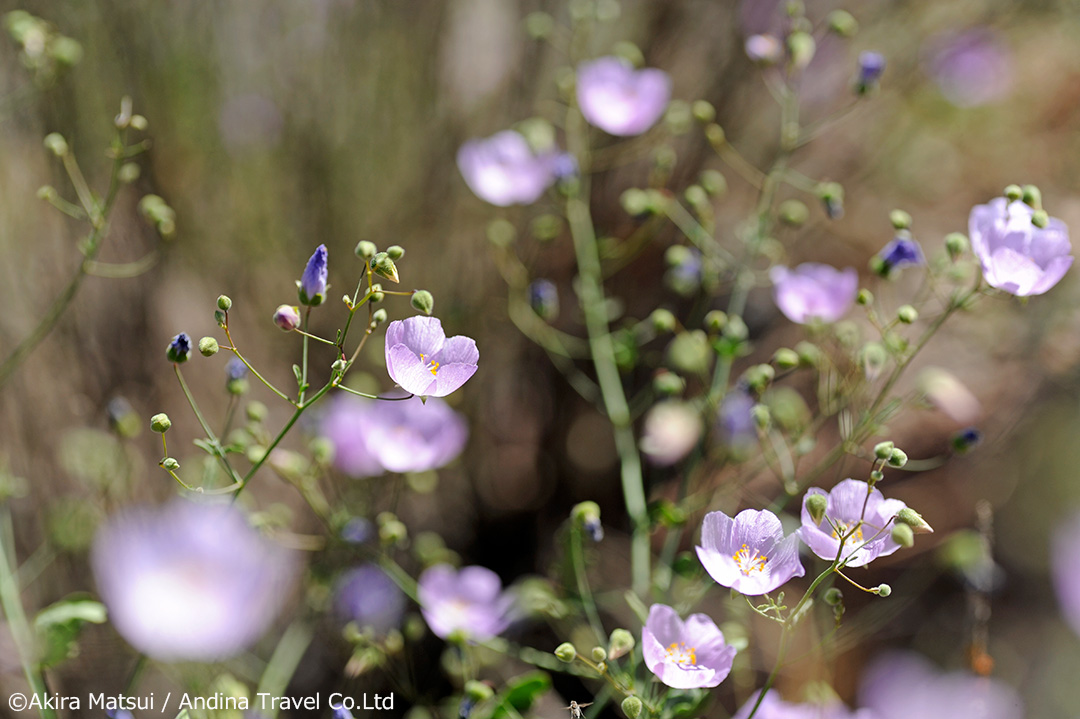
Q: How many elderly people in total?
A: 0